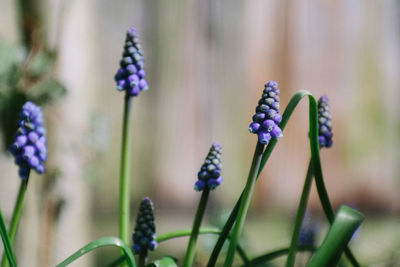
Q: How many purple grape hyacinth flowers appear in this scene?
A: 6